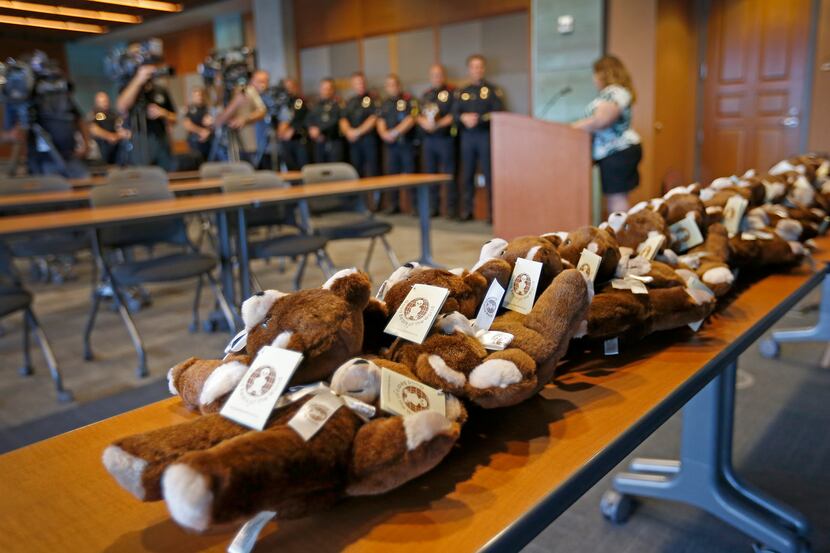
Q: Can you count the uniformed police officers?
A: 8